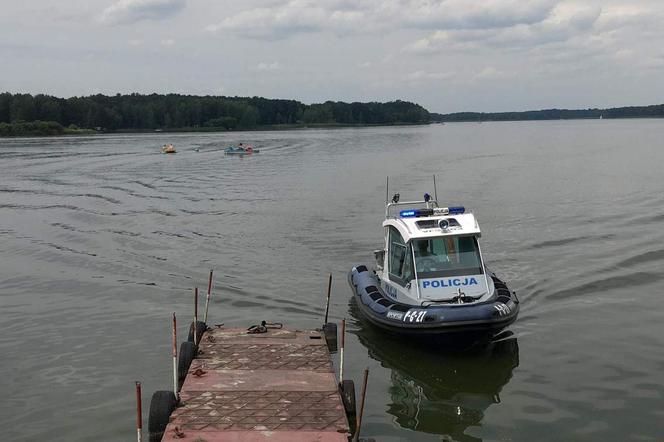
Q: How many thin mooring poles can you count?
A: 7